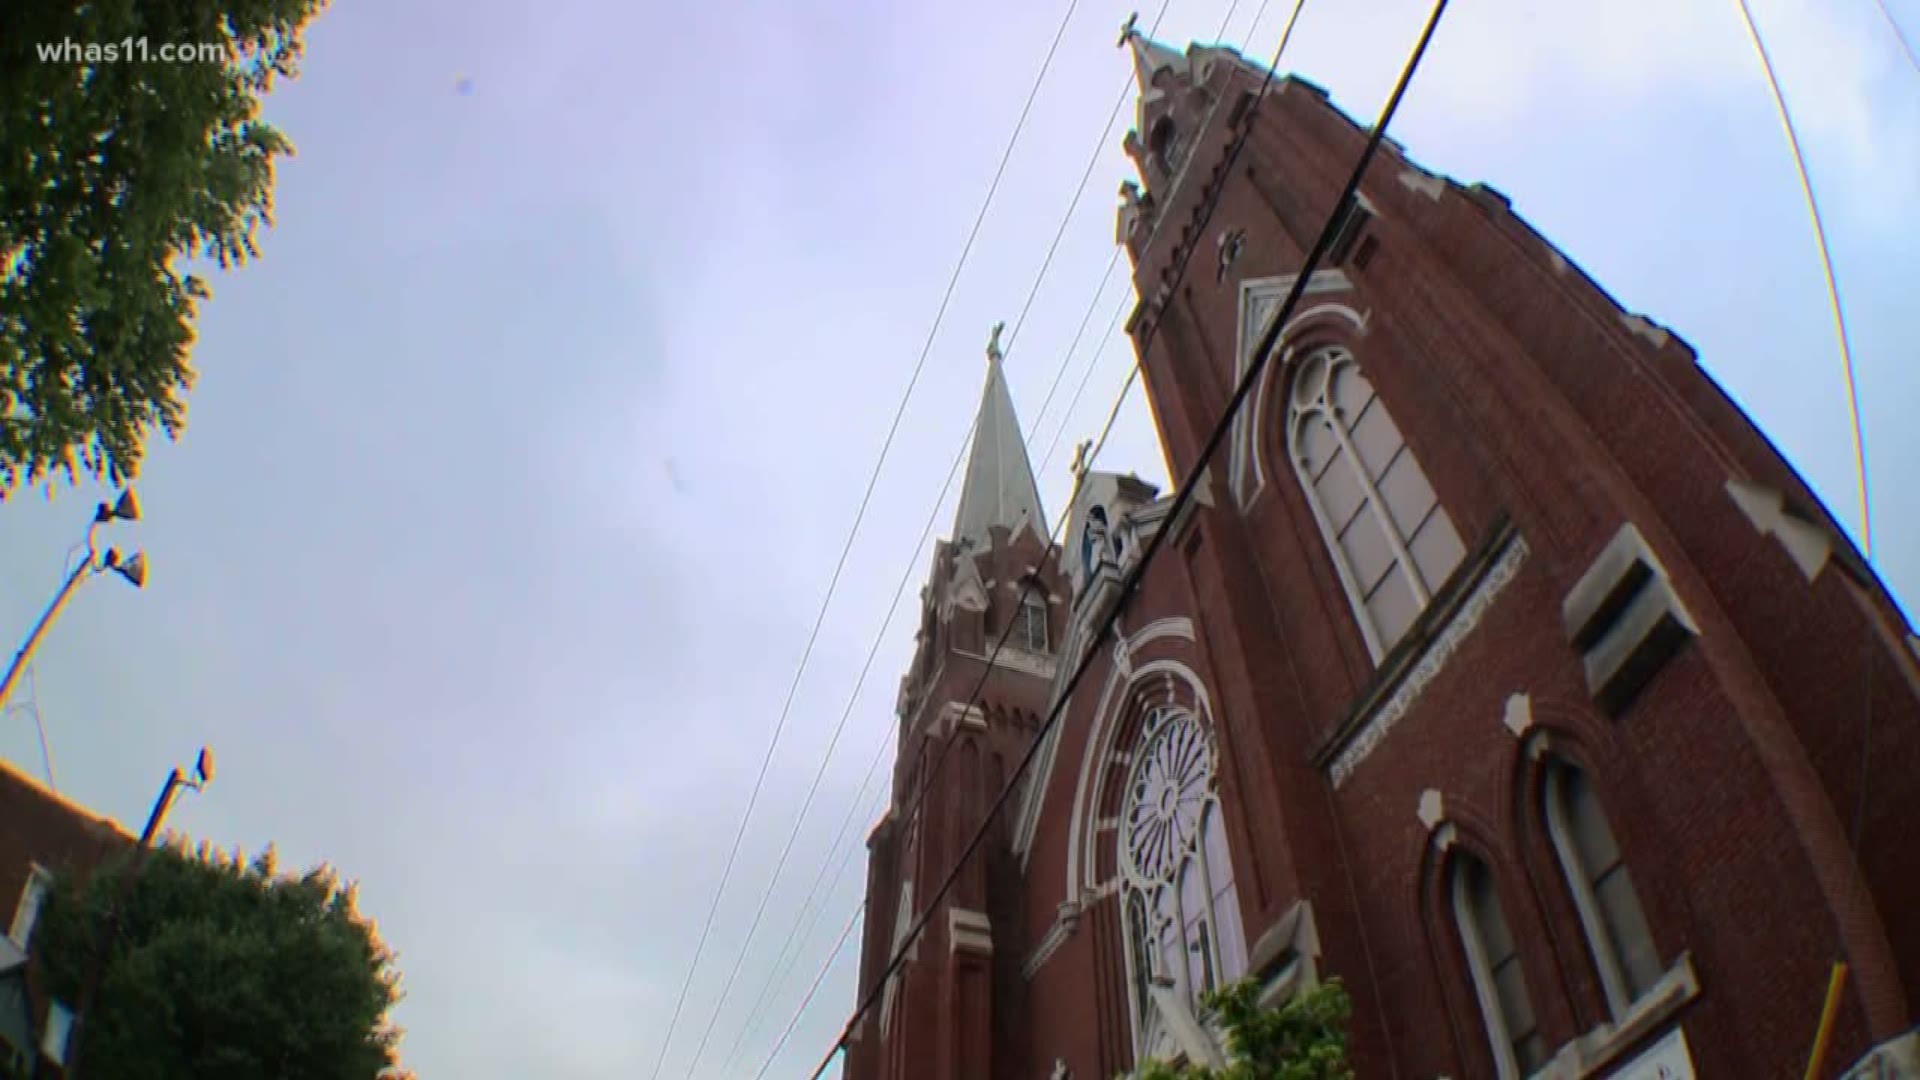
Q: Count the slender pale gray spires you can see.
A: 2